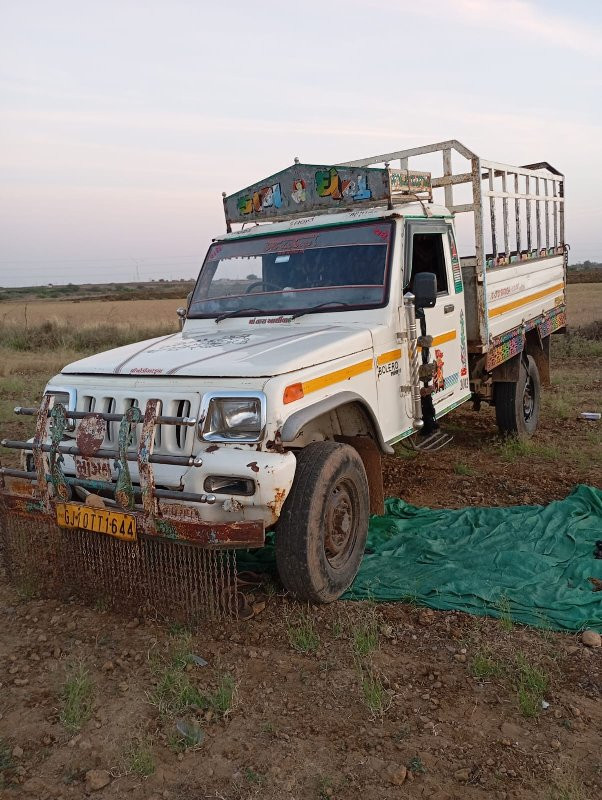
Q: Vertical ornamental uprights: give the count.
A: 4